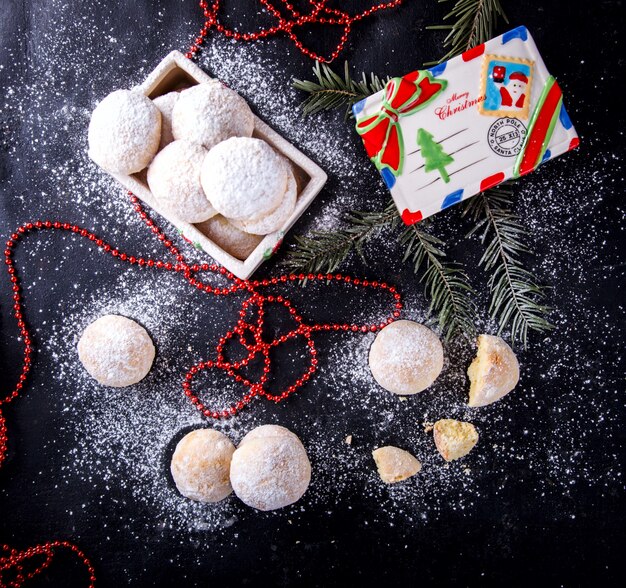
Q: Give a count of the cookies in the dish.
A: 7